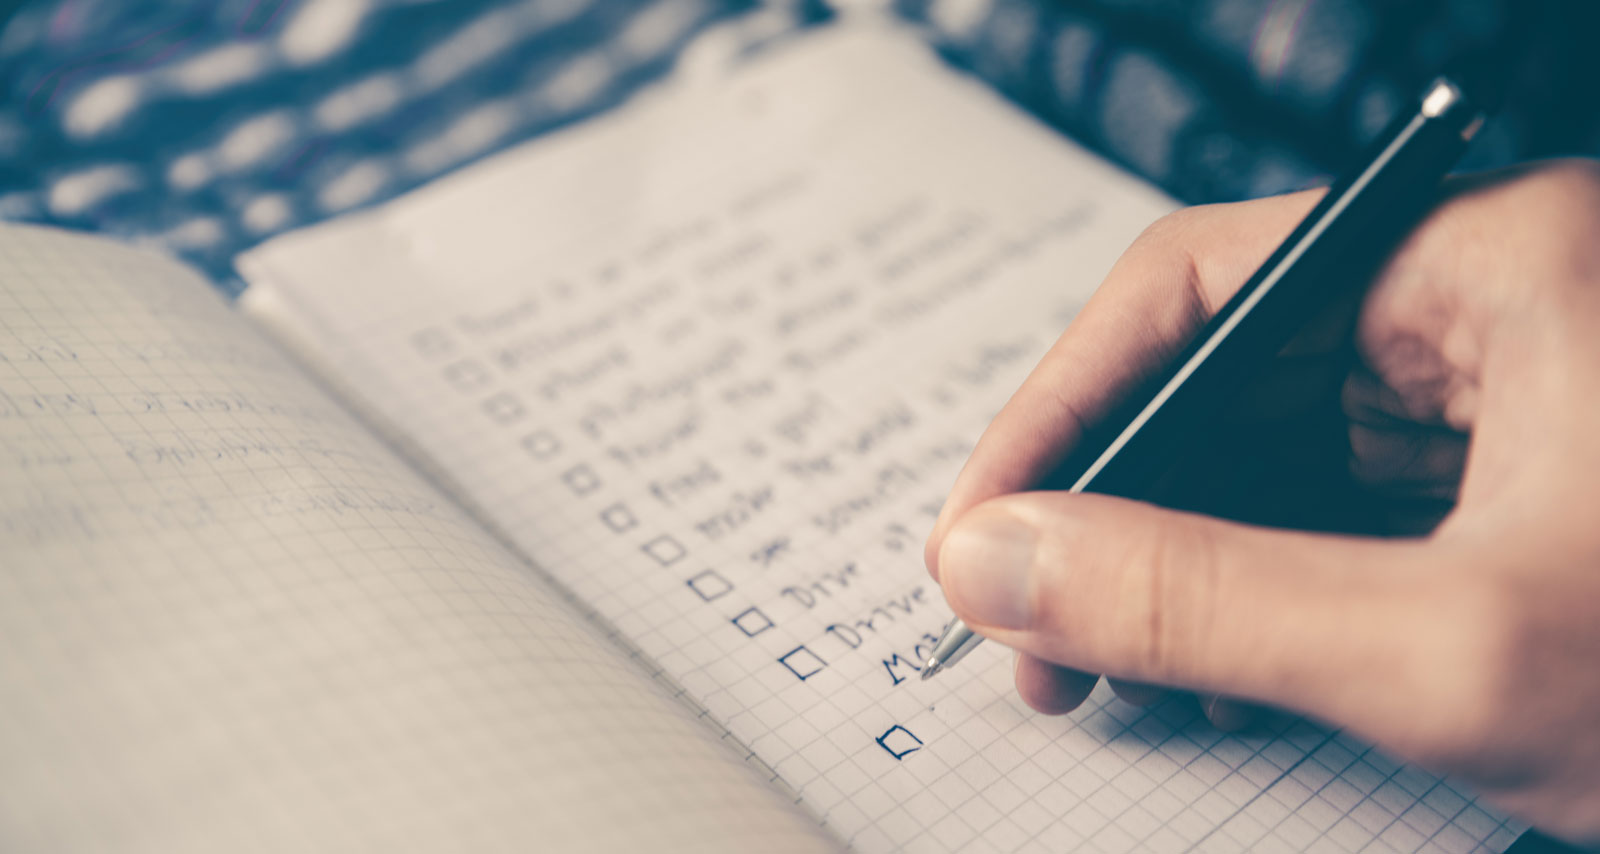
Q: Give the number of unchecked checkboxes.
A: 11